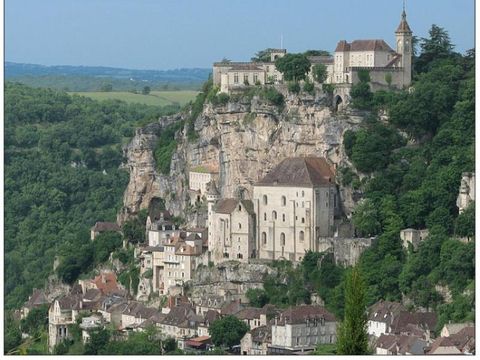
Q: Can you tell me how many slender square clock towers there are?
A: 1